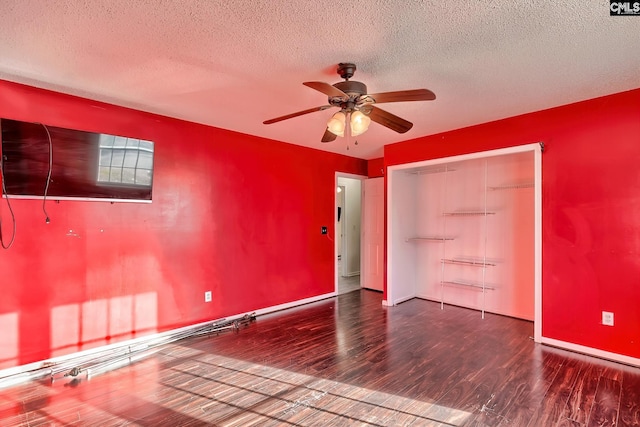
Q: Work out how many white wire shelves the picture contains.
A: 6